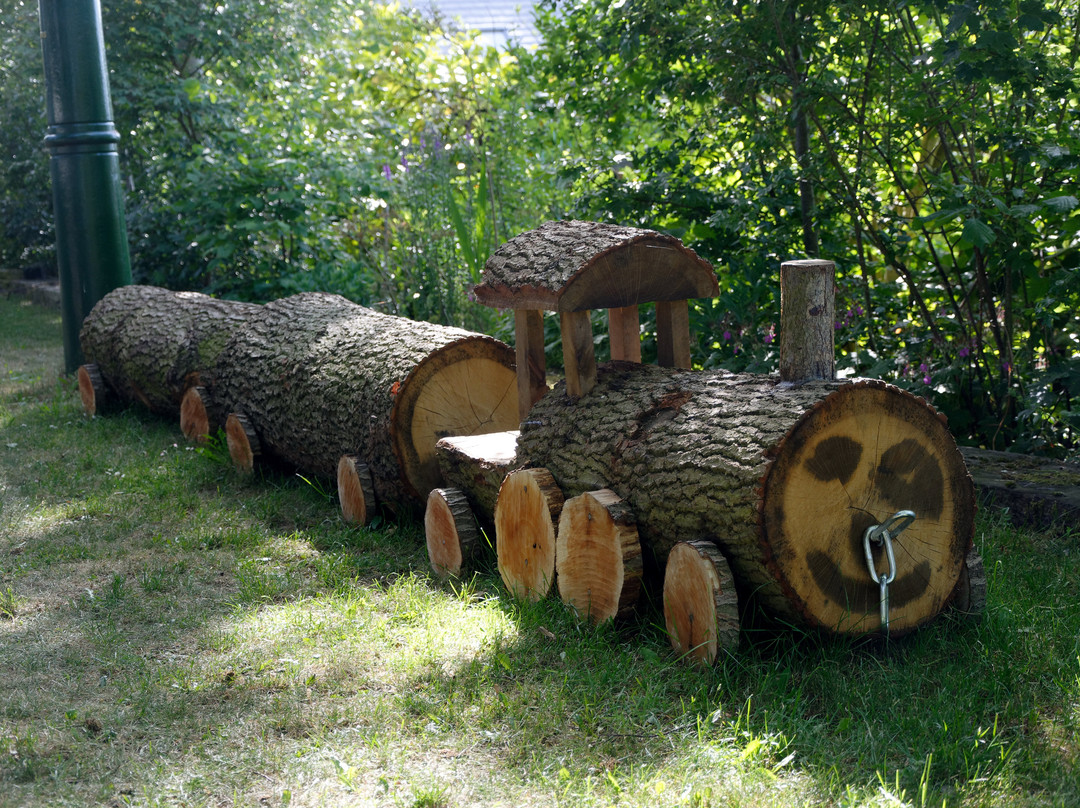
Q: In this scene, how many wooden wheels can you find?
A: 9